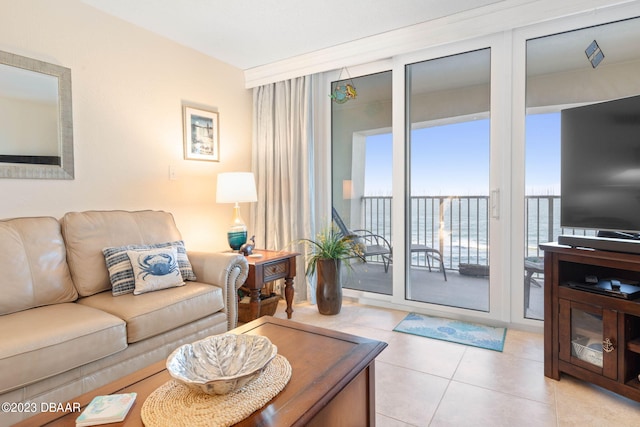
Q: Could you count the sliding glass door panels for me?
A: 3